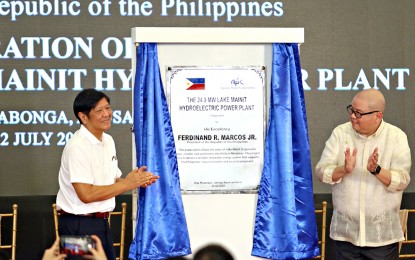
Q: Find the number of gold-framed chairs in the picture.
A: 4